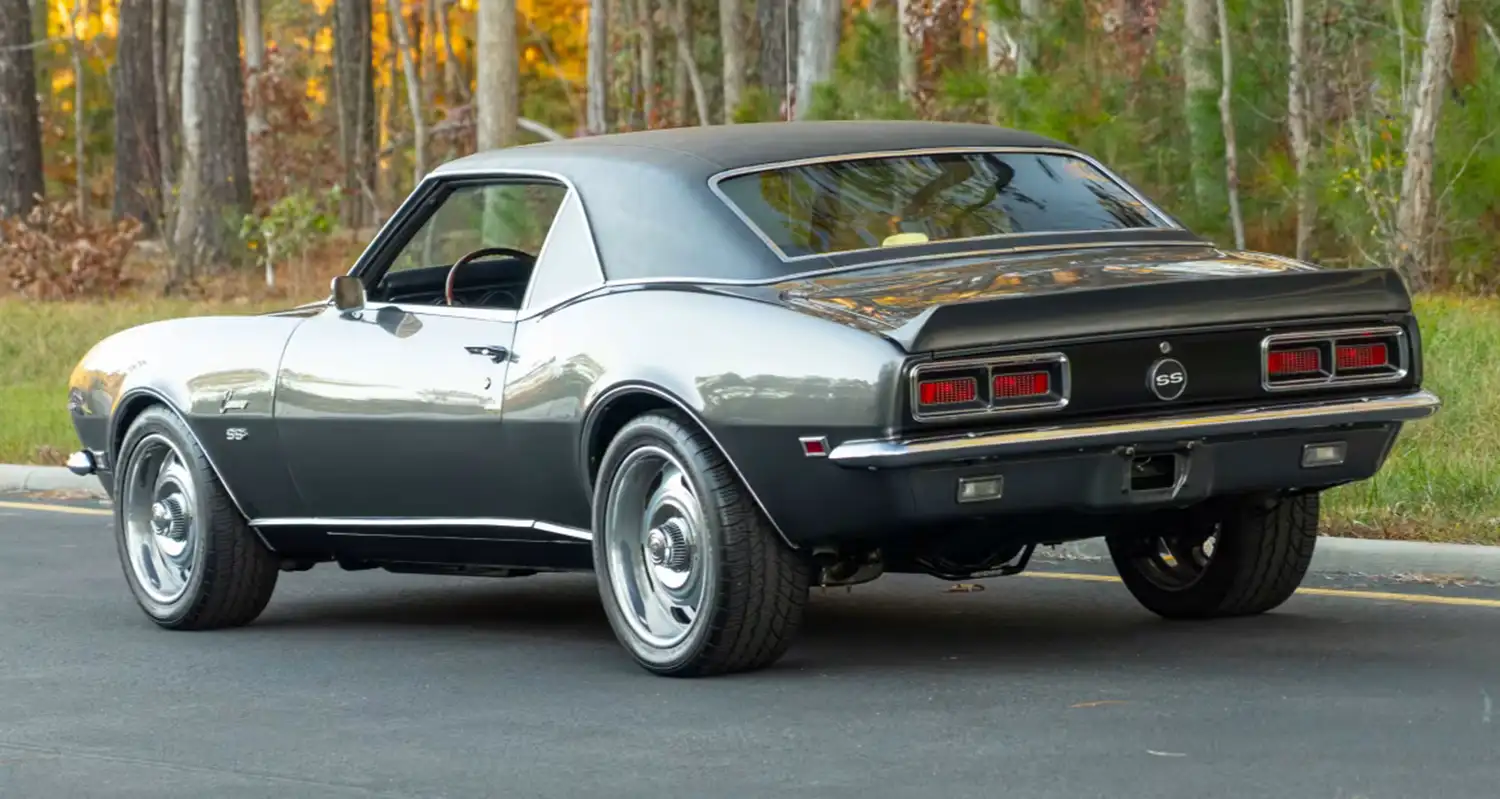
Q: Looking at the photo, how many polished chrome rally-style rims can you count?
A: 2